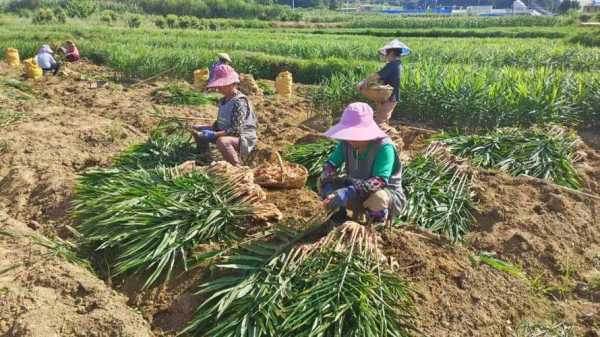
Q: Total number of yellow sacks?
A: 4